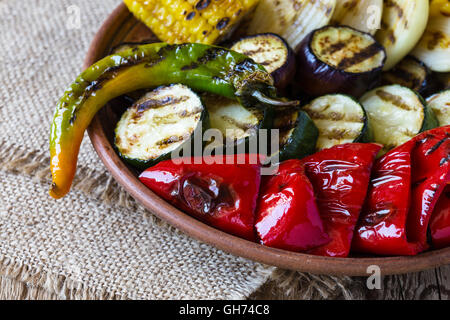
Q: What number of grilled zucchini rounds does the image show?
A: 6